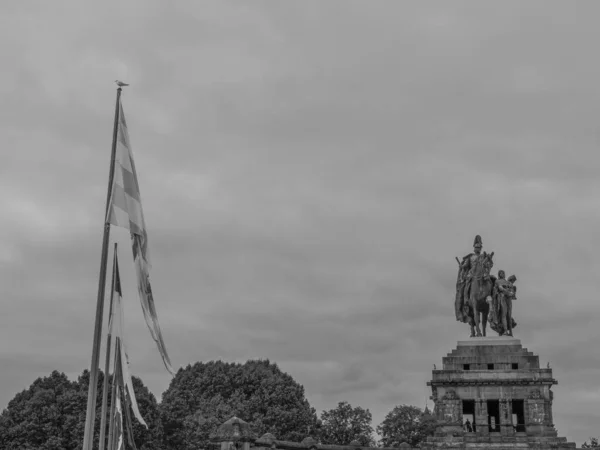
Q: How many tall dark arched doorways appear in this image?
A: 3